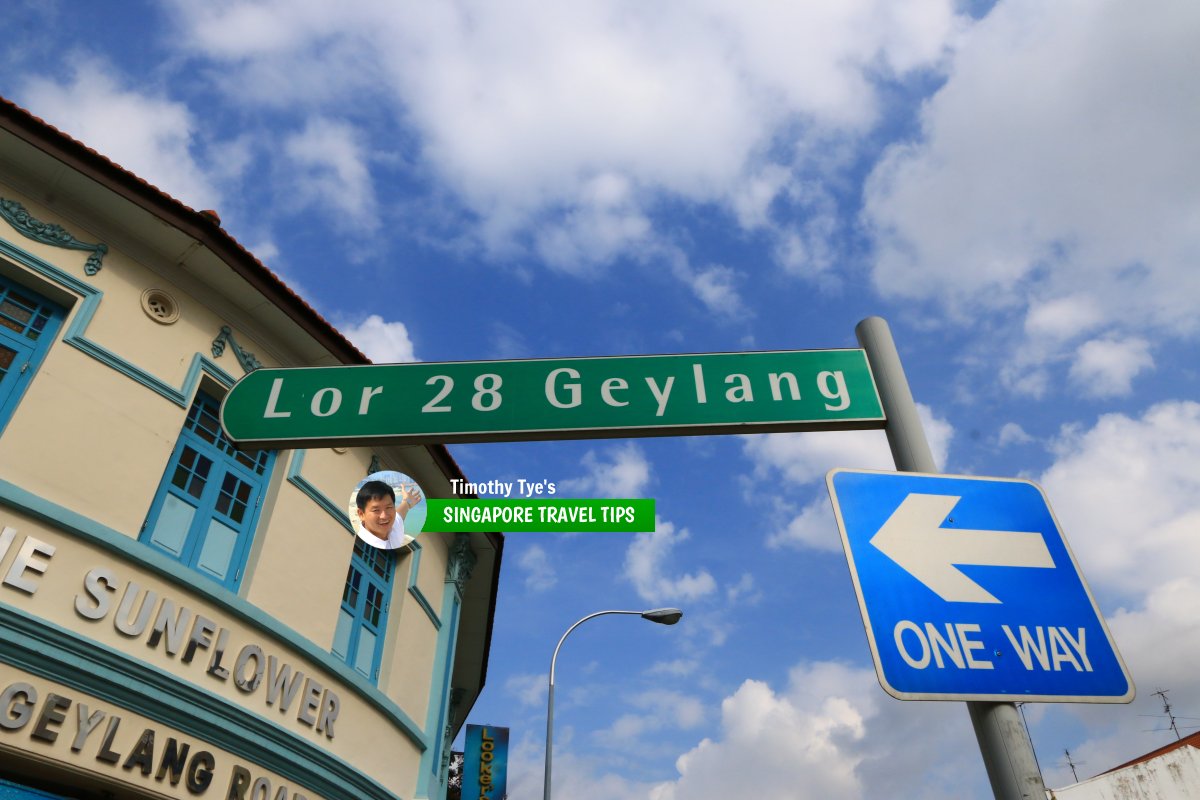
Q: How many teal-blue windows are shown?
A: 3